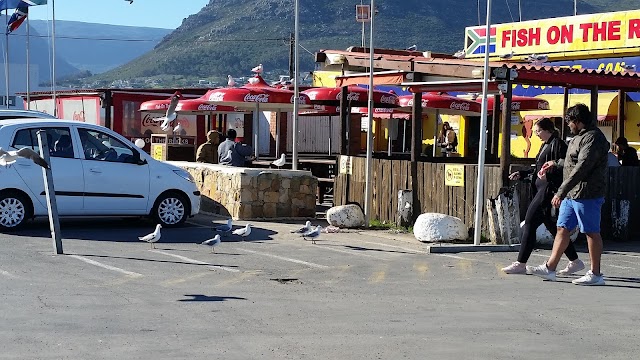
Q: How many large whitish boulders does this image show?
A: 3